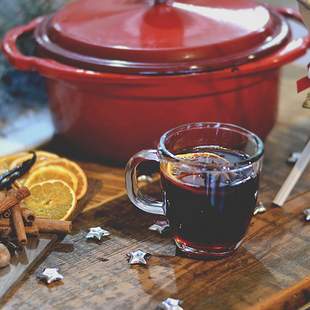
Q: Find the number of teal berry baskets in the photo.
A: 0